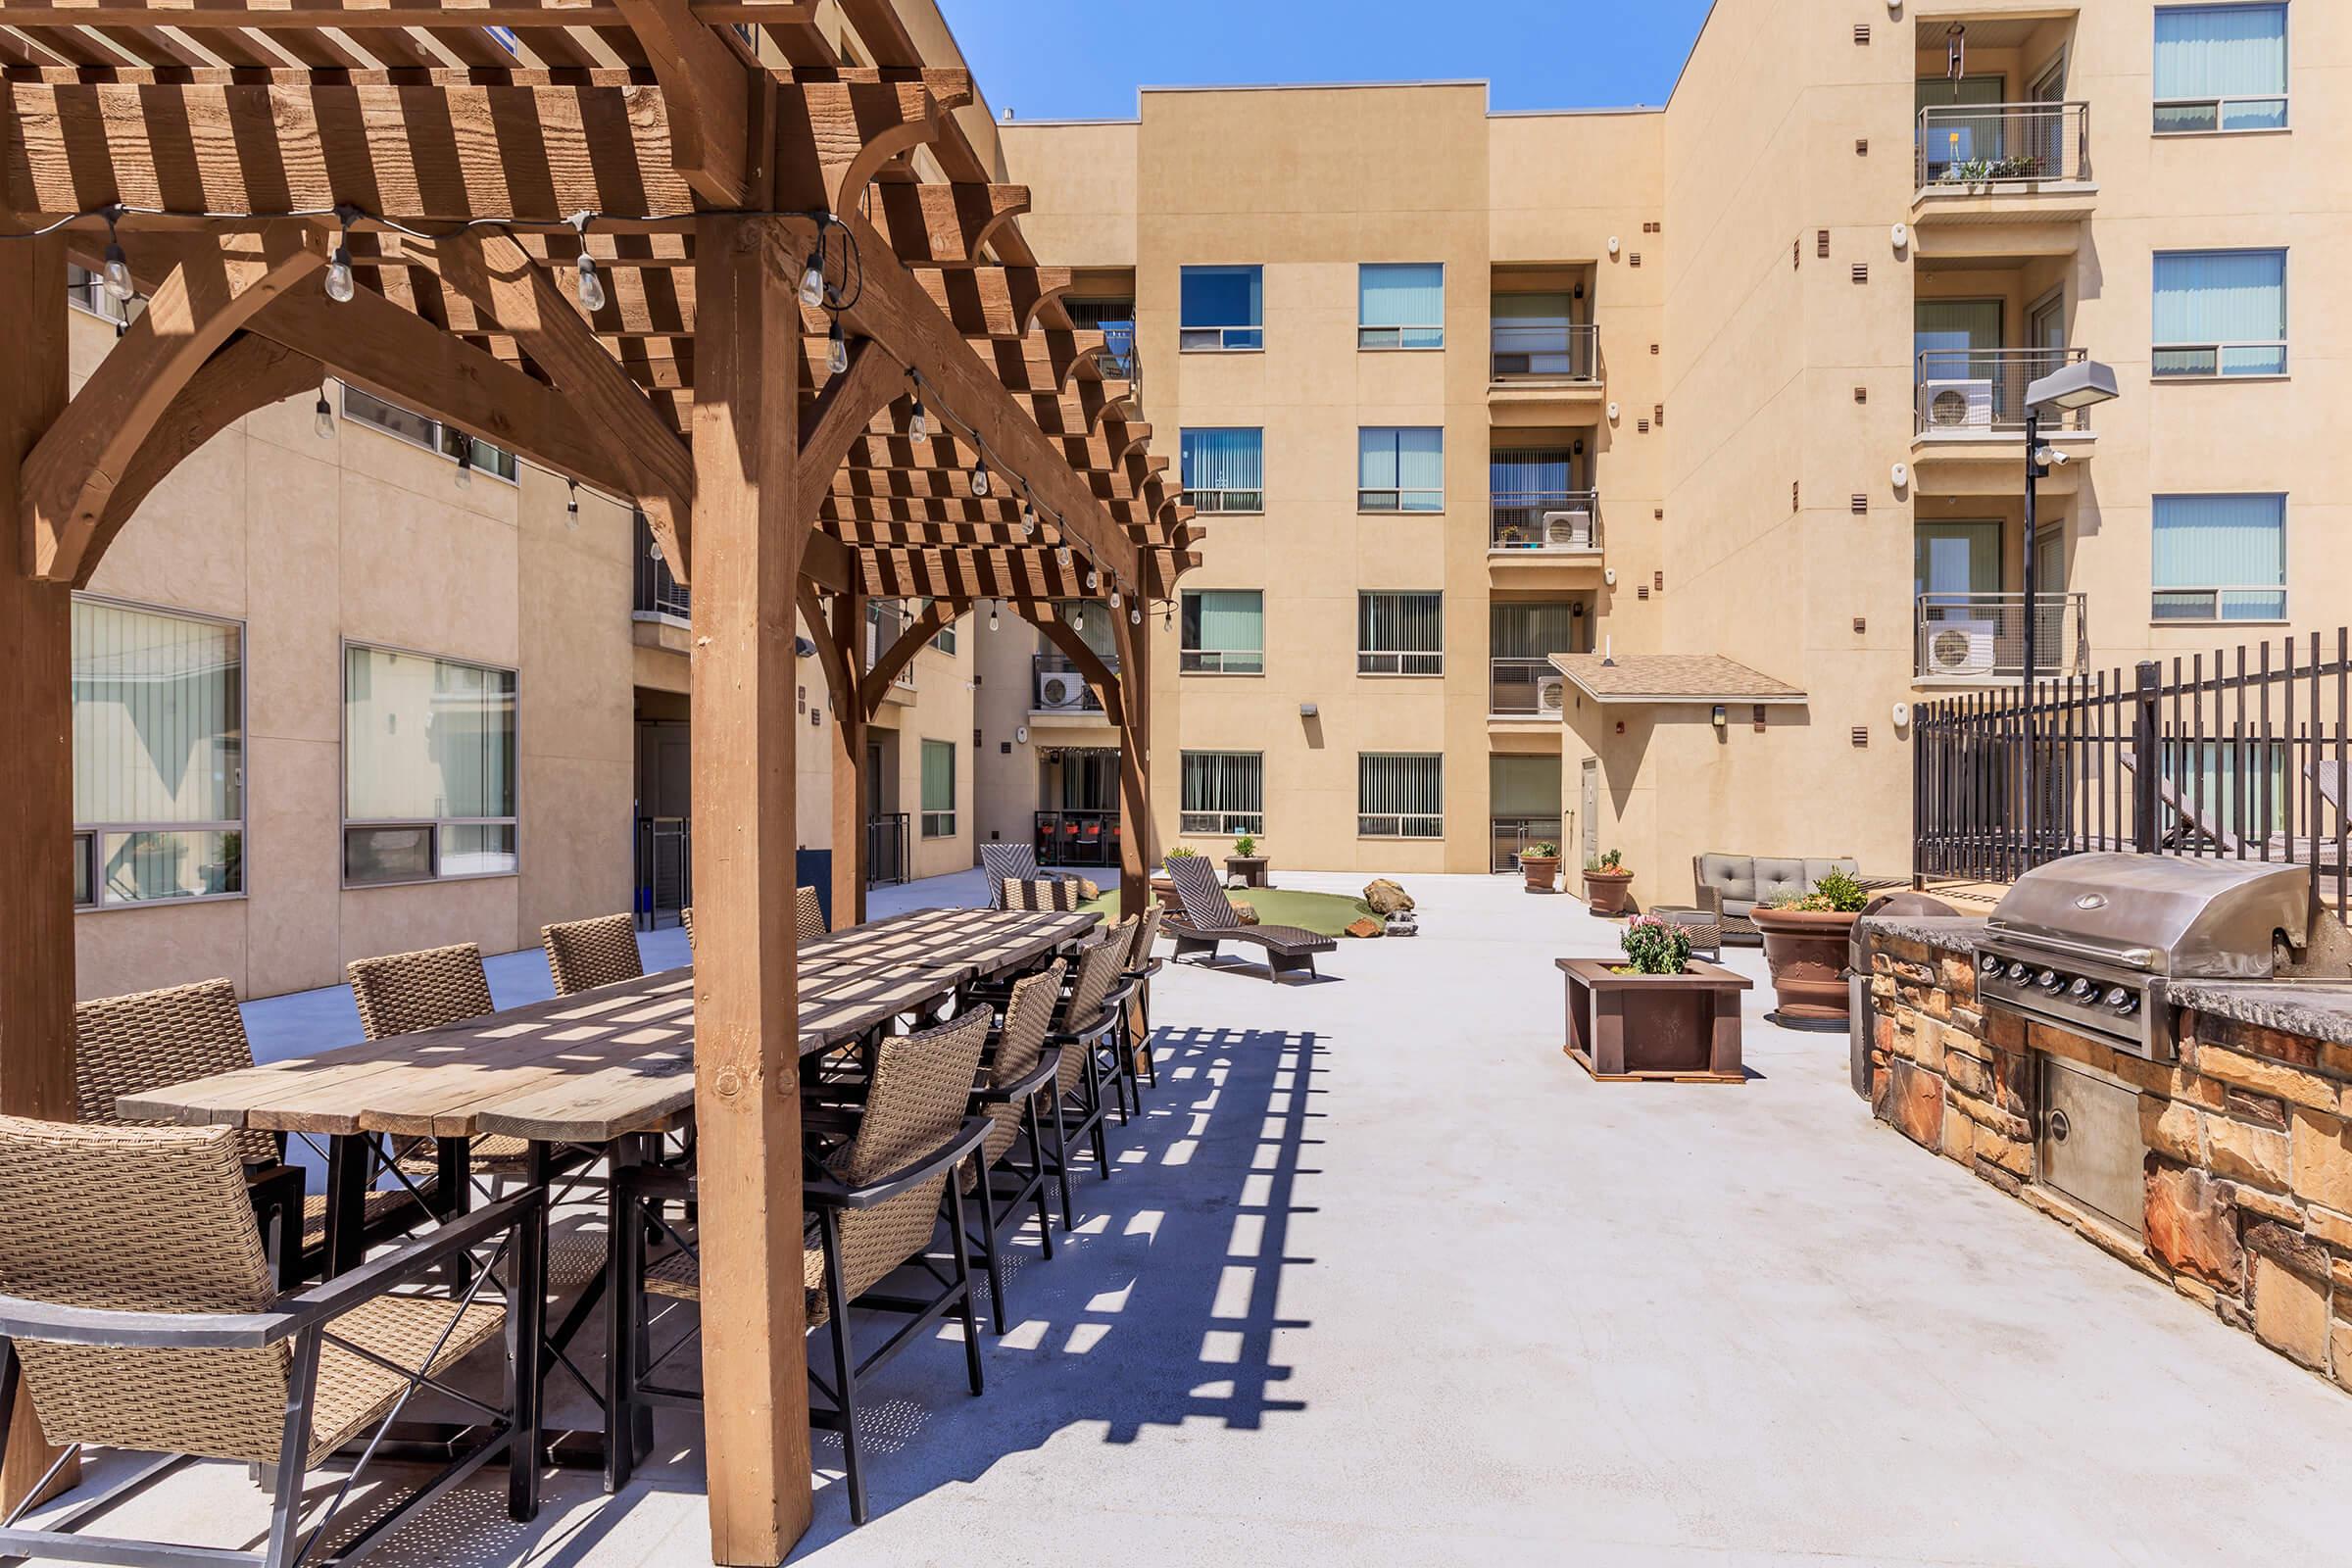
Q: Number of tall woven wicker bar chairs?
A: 12